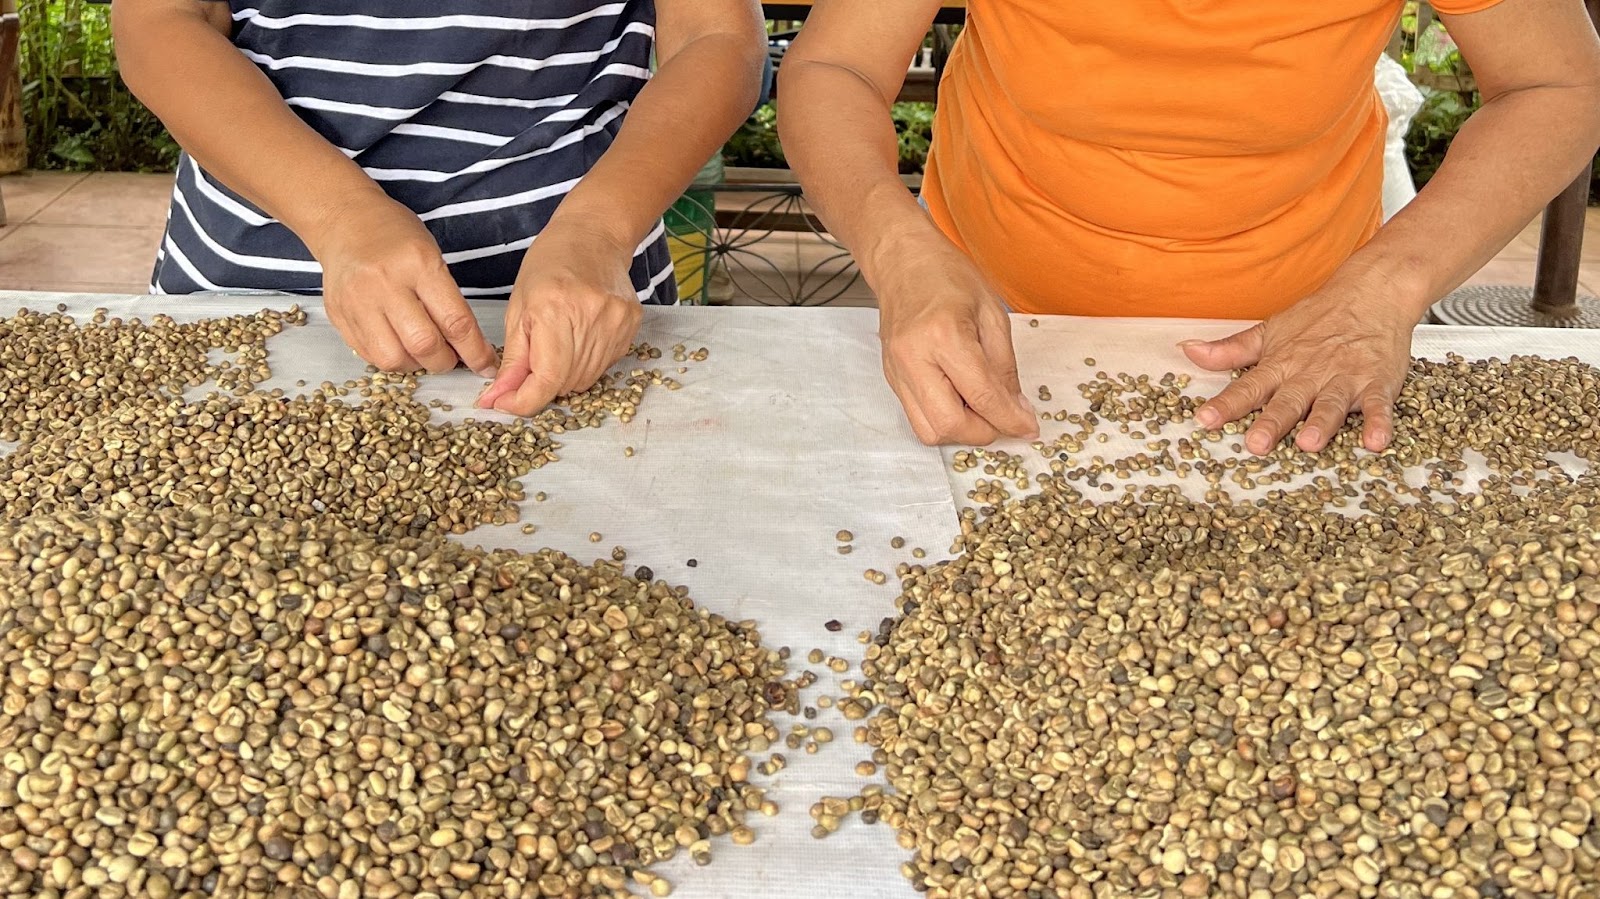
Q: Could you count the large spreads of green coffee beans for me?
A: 2